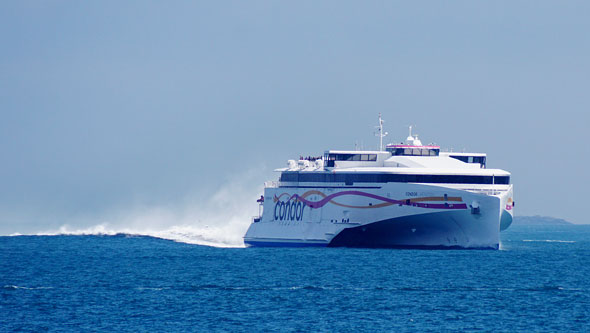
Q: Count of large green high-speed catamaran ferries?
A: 0